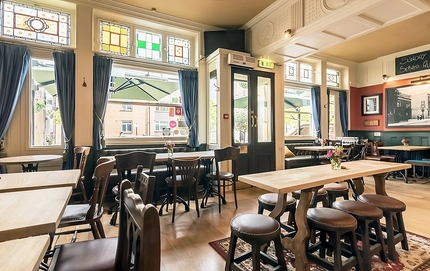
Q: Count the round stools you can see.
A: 7